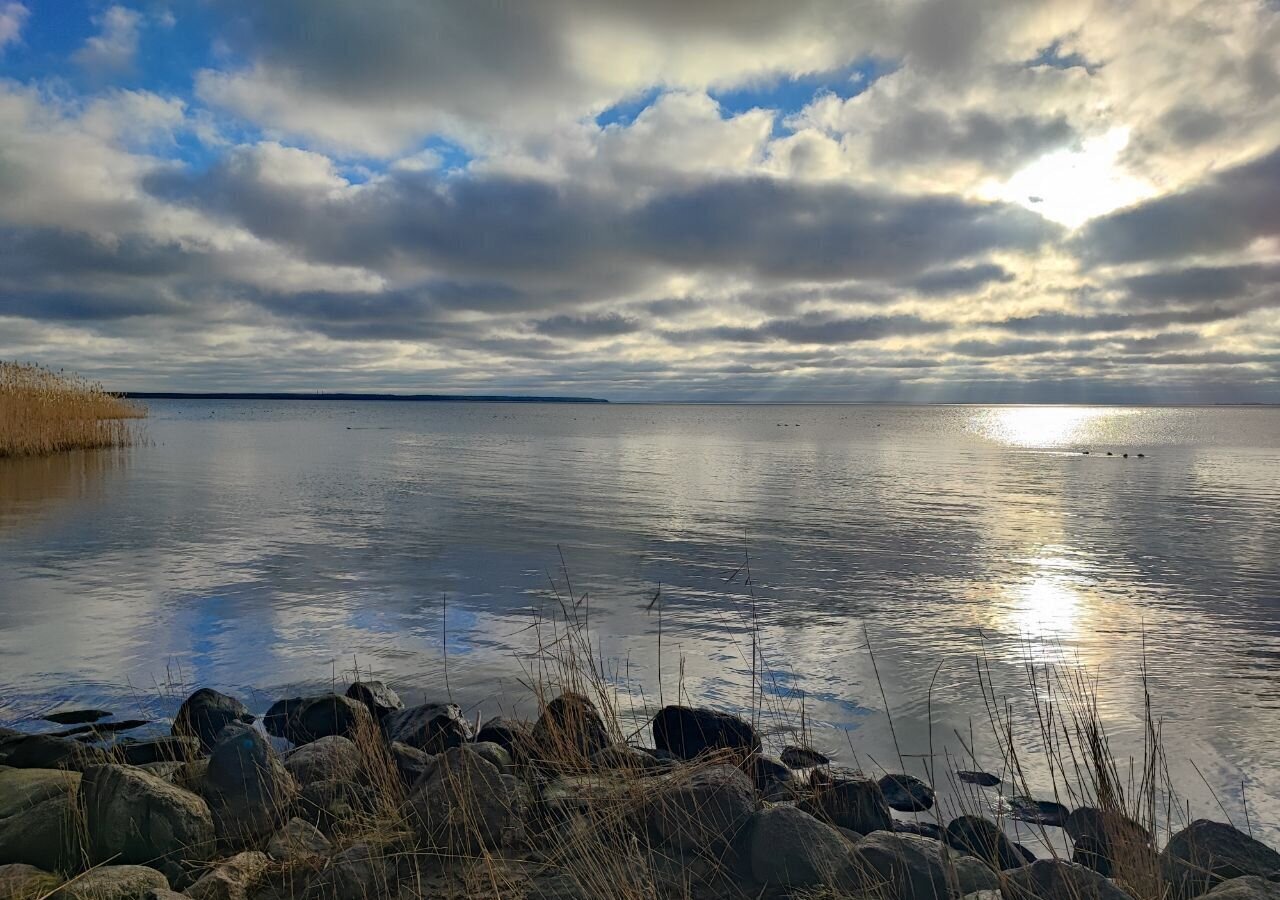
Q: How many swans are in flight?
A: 0